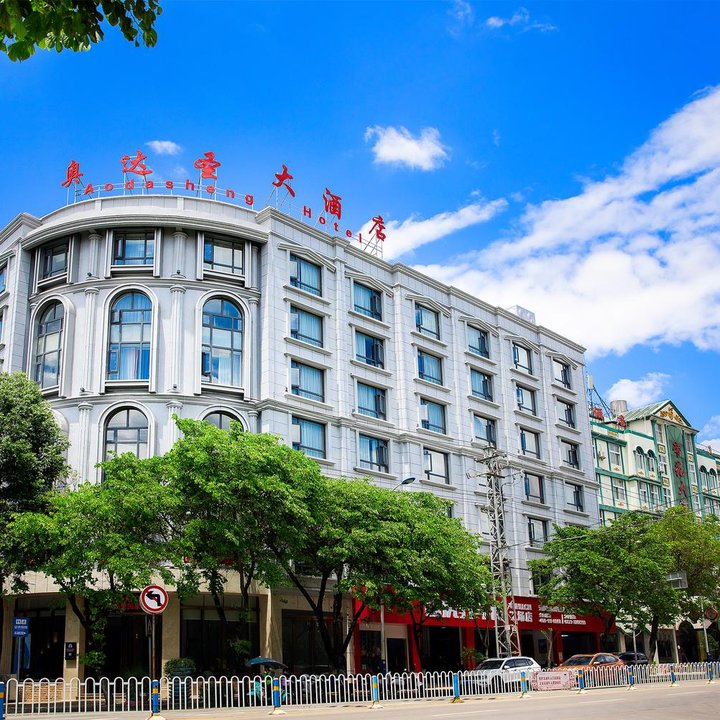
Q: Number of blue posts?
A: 10